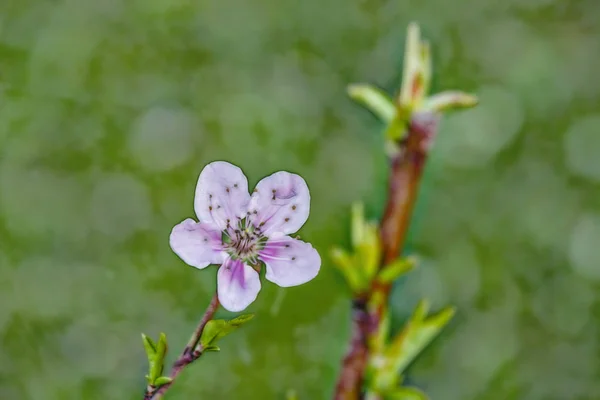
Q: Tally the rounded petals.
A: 5